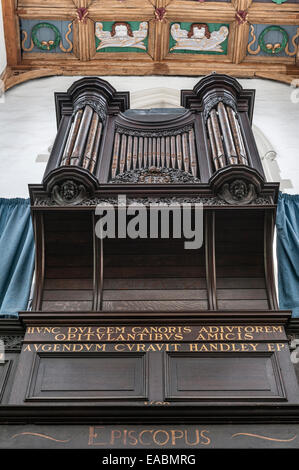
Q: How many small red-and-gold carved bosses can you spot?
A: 3